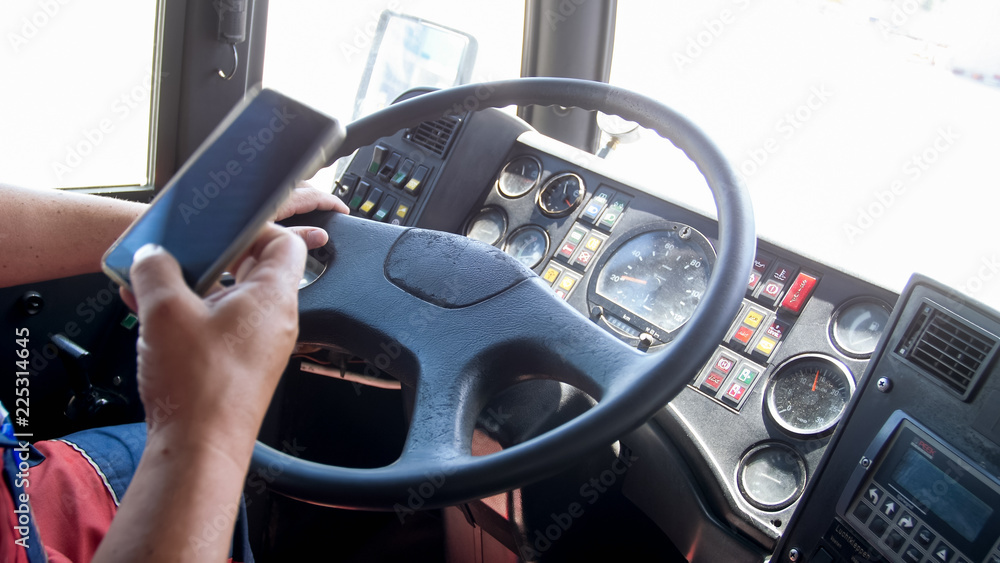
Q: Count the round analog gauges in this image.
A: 8